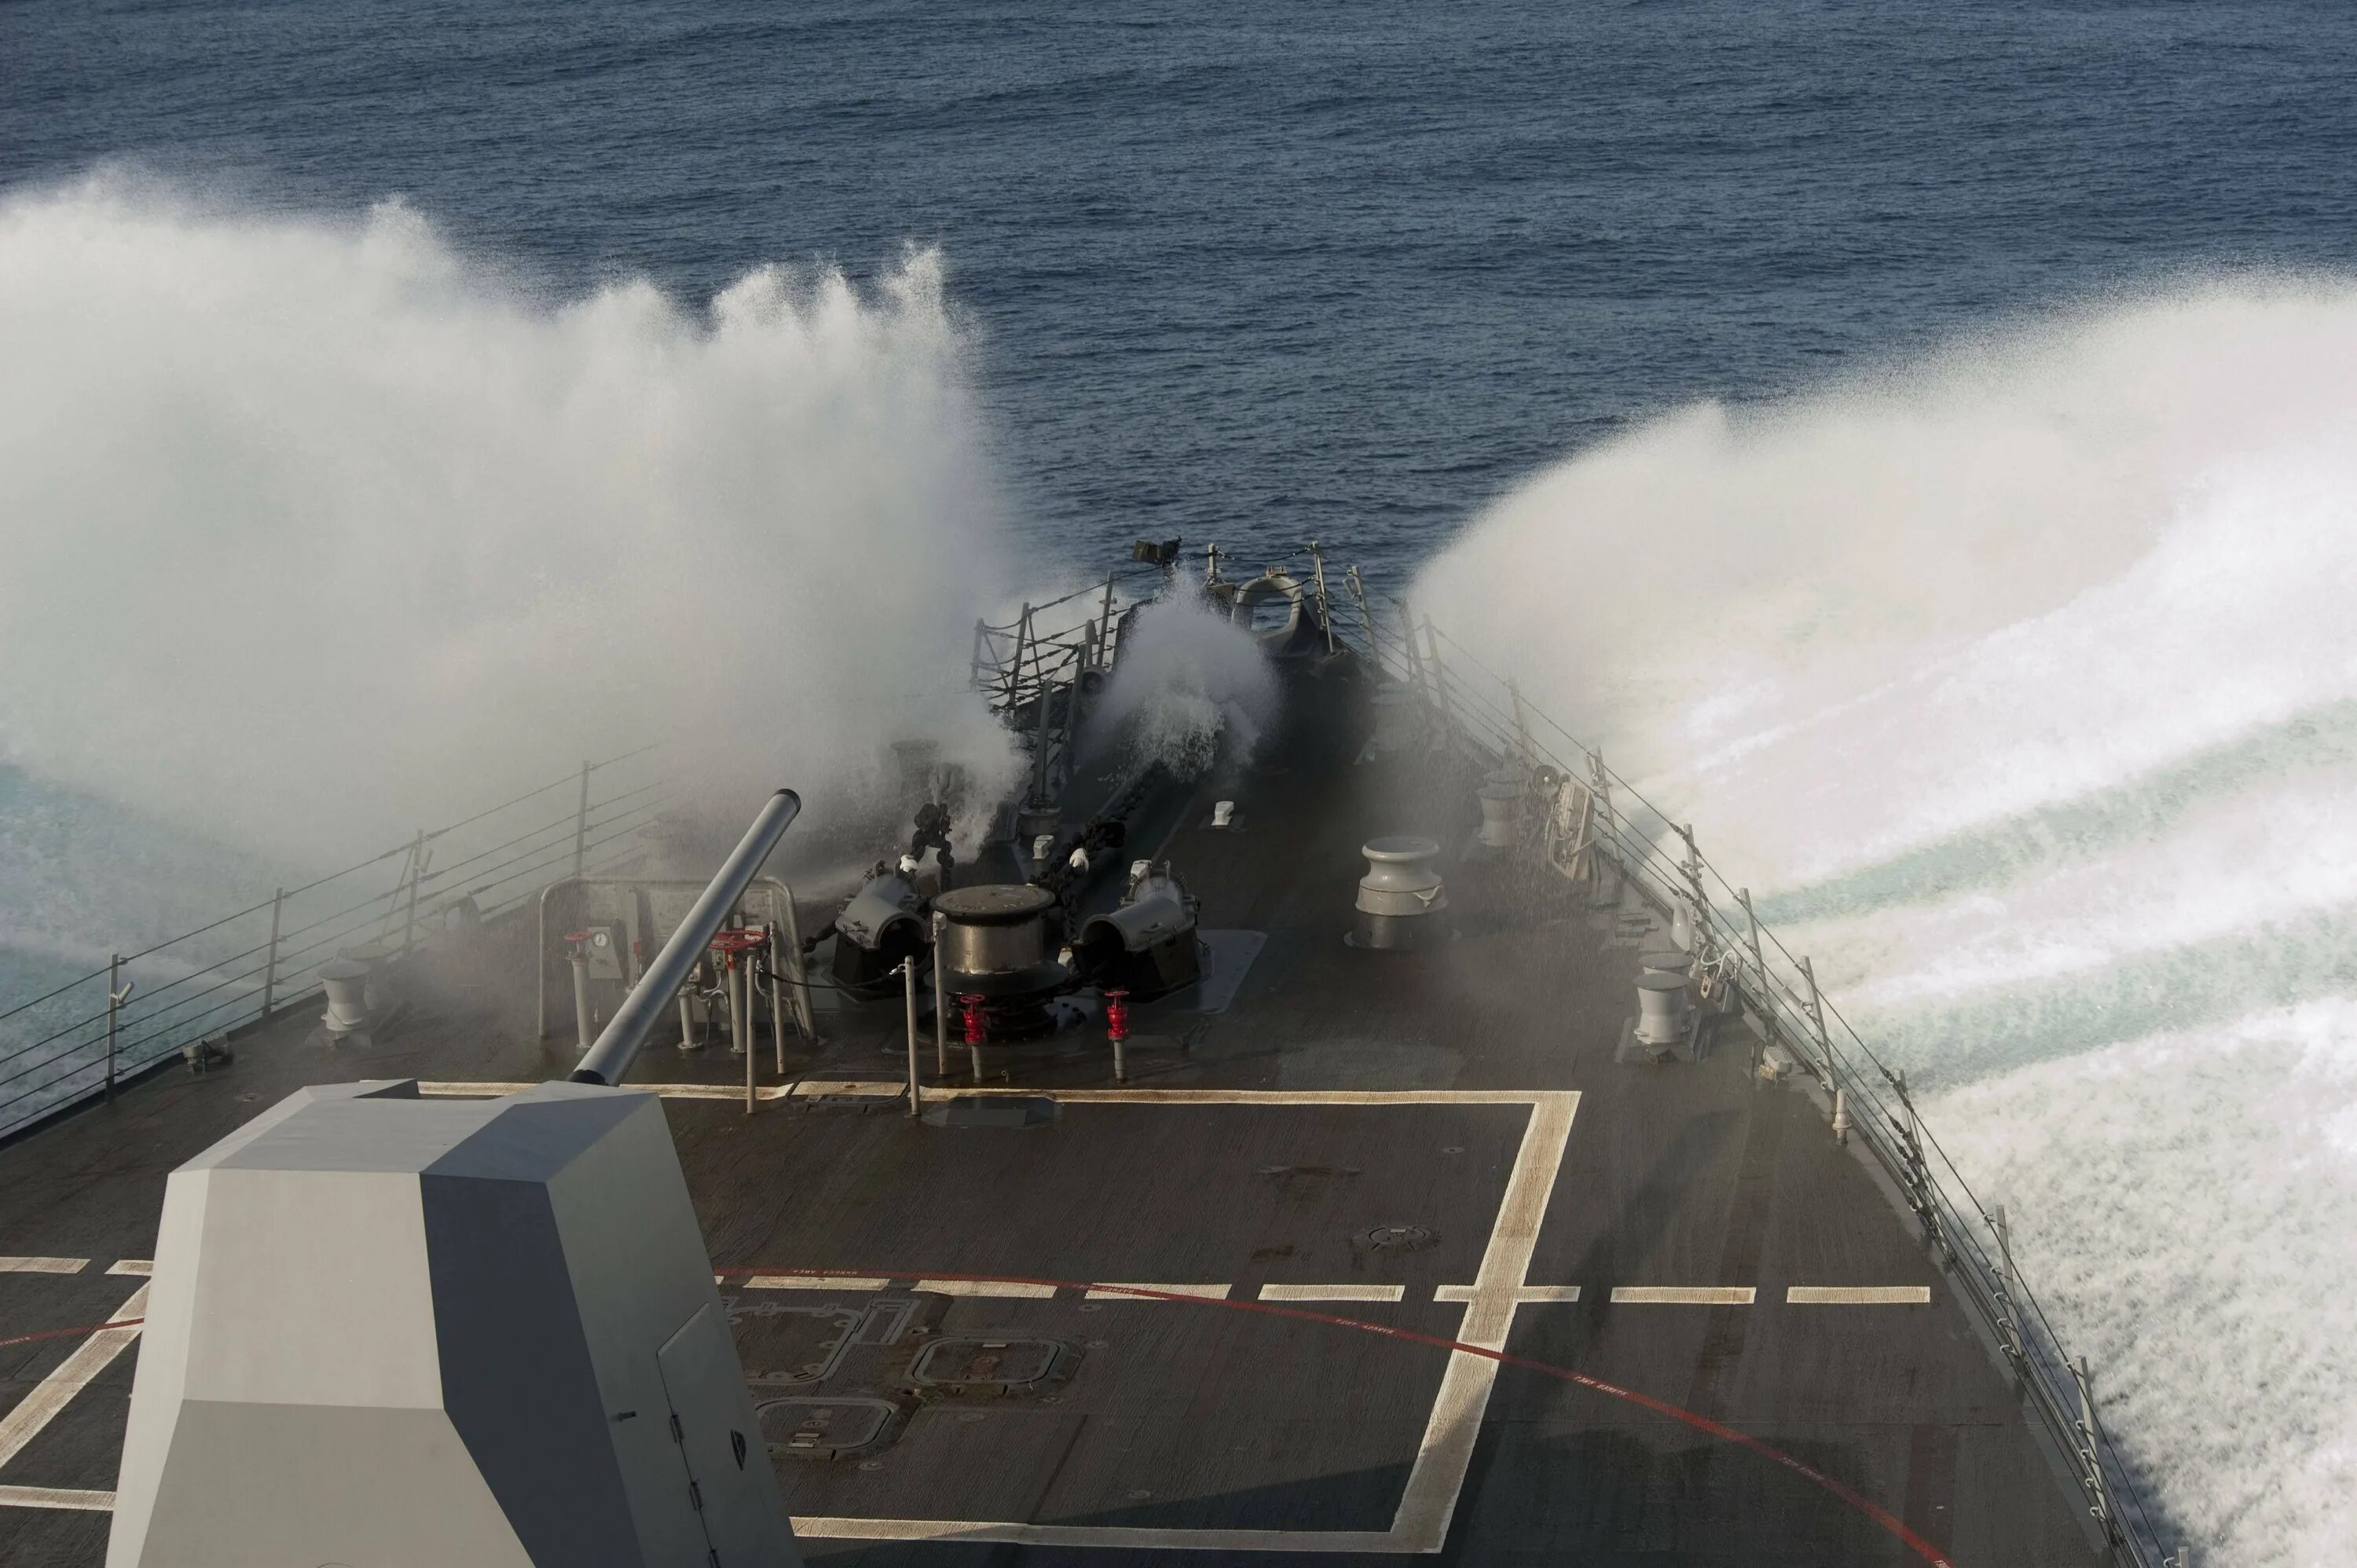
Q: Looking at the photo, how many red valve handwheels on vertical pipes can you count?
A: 4